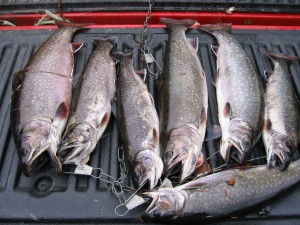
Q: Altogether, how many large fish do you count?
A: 7